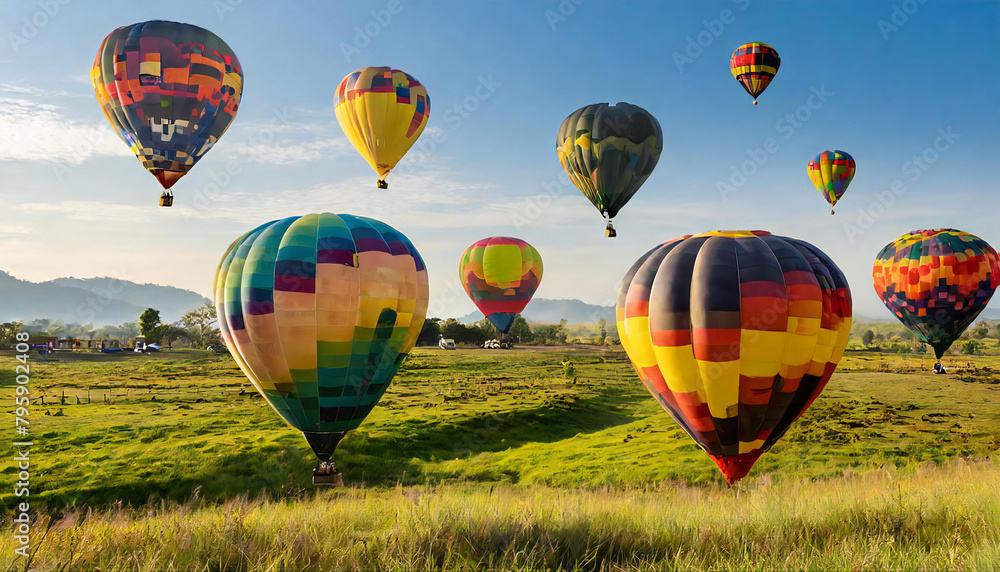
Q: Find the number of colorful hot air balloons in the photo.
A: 9